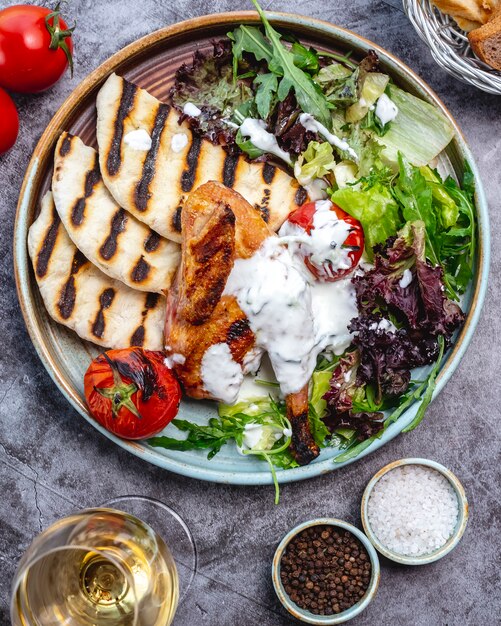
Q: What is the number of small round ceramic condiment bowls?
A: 2